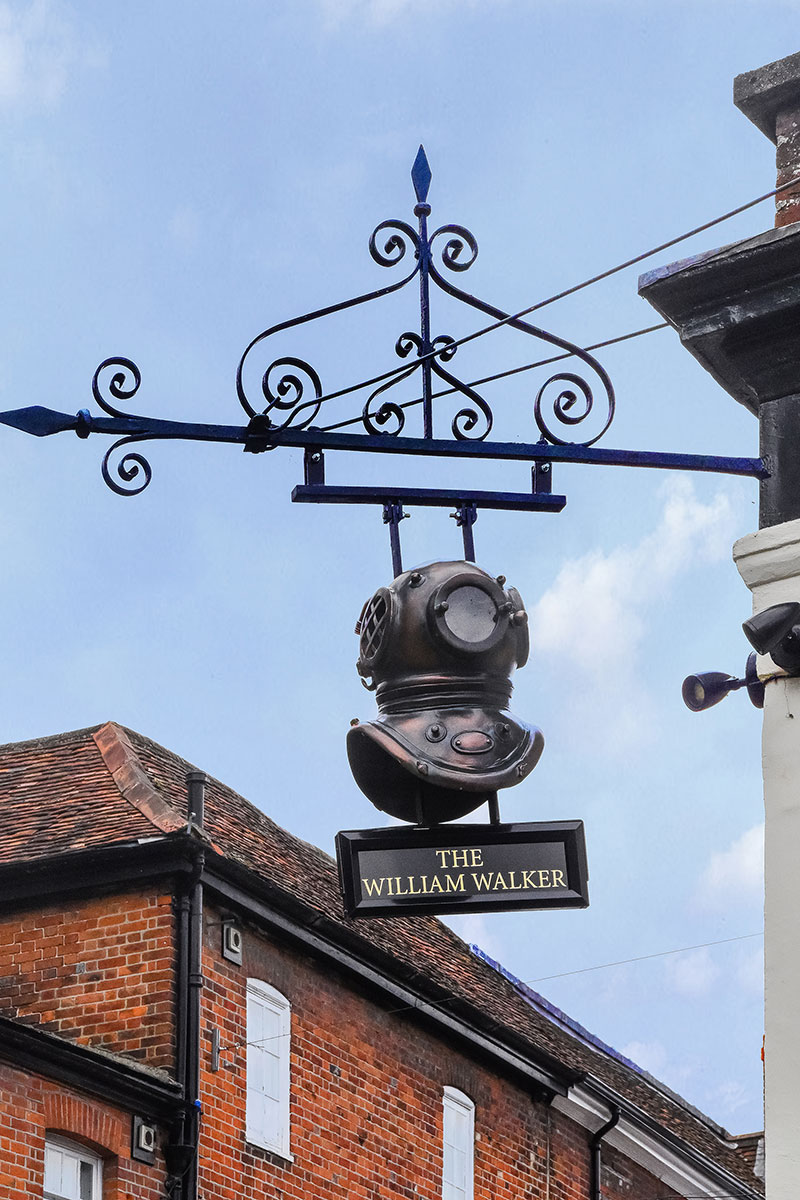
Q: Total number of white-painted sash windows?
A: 3